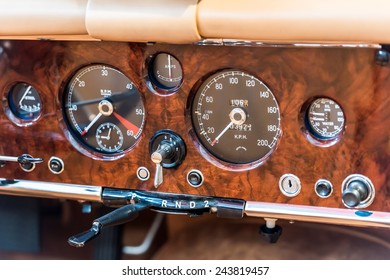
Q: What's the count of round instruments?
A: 5